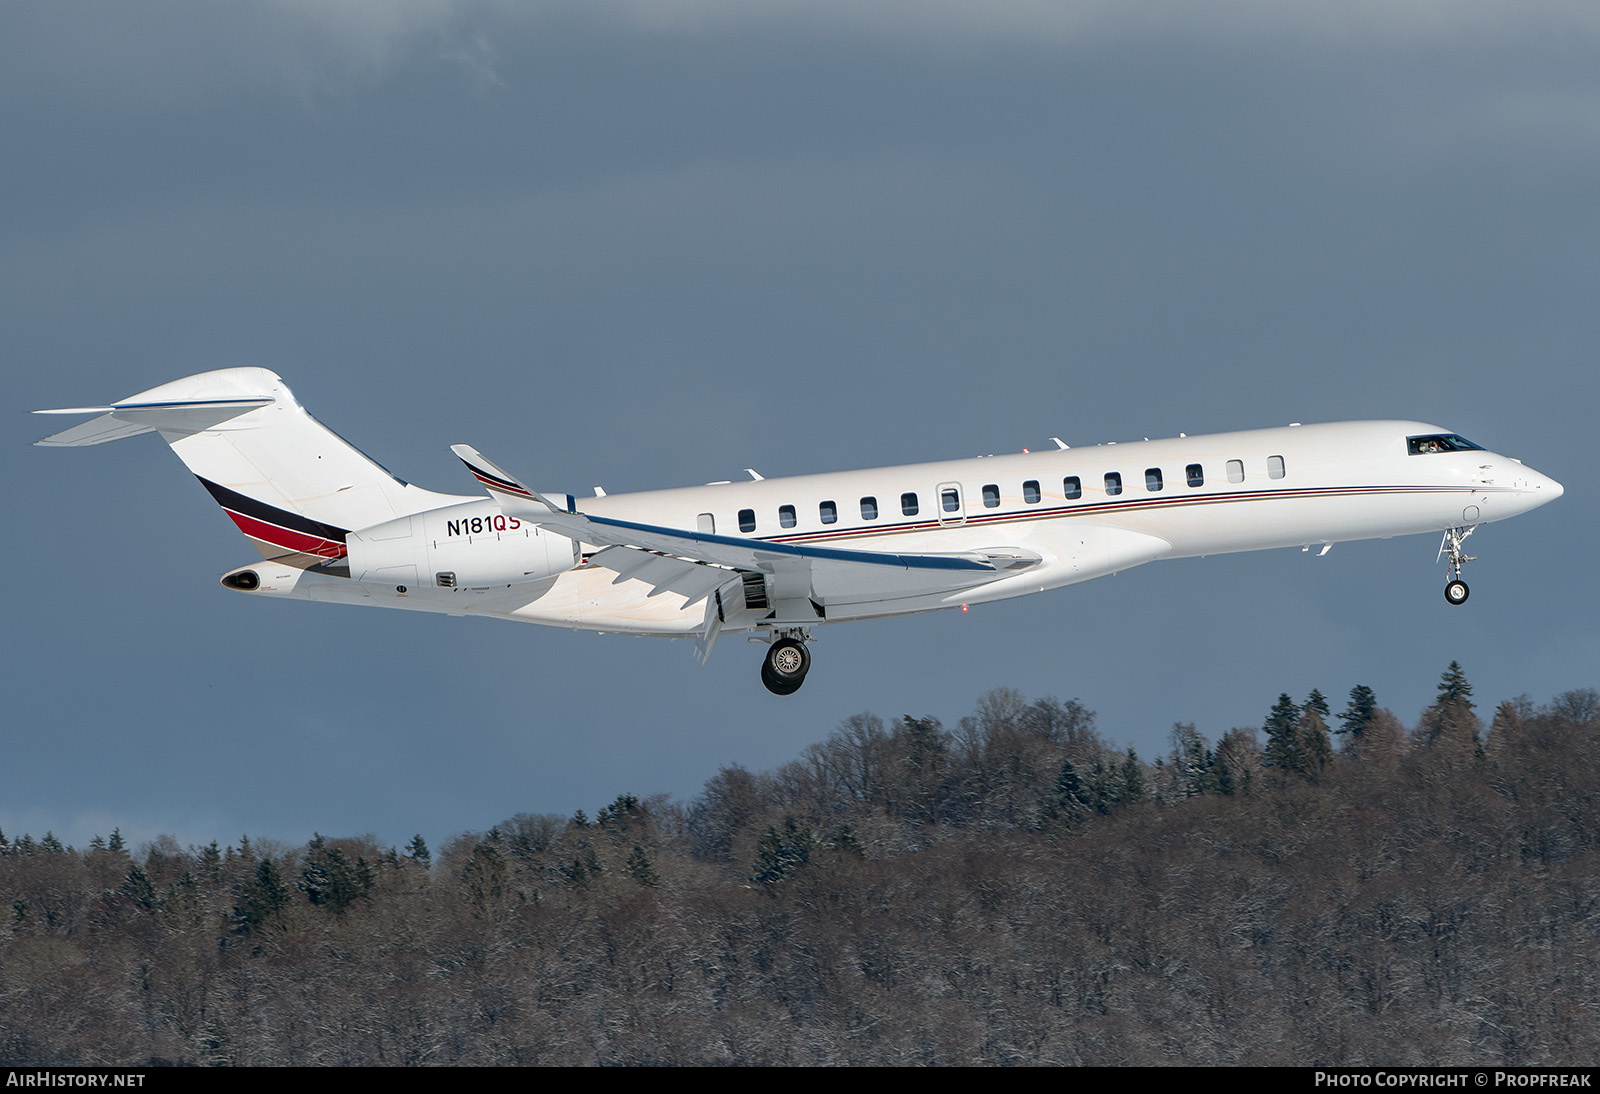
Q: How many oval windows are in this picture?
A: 15